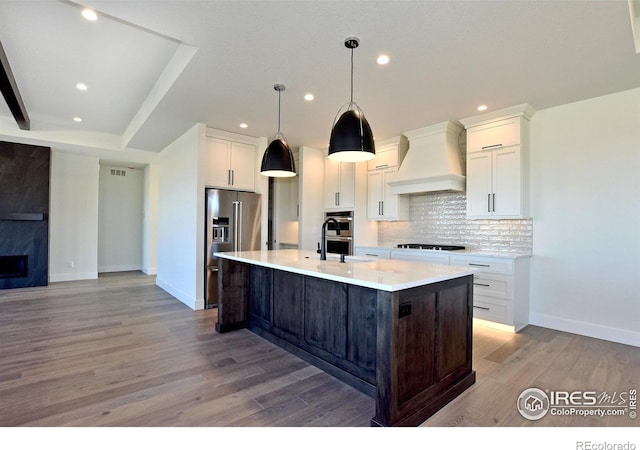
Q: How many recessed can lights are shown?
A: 7